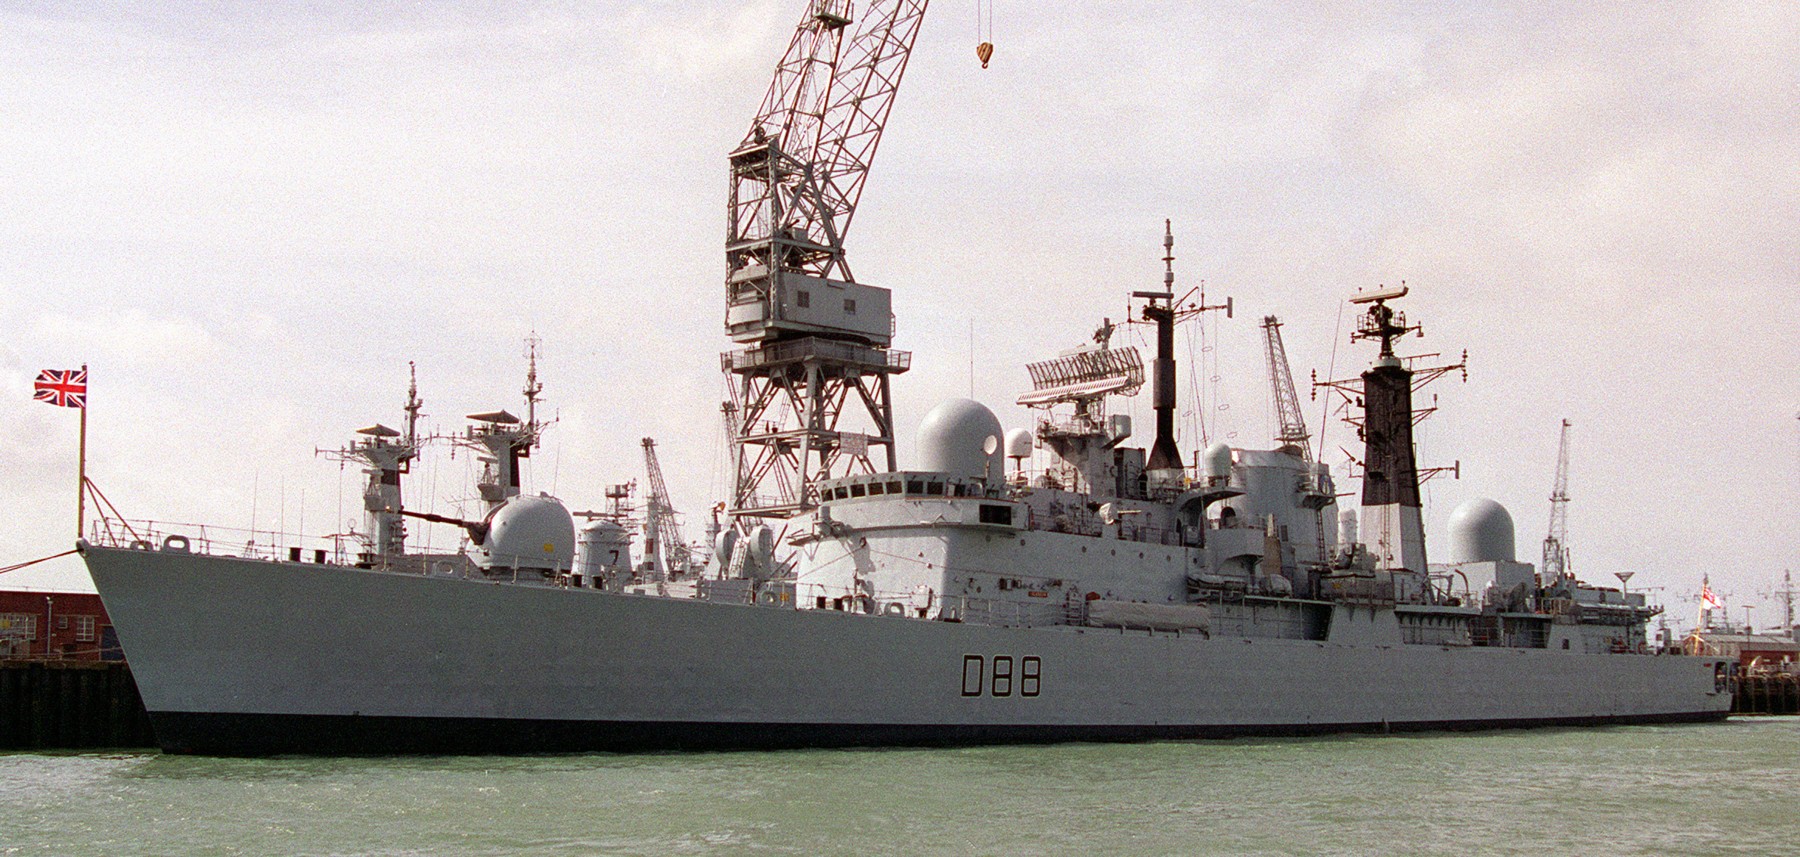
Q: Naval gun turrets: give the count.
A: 1